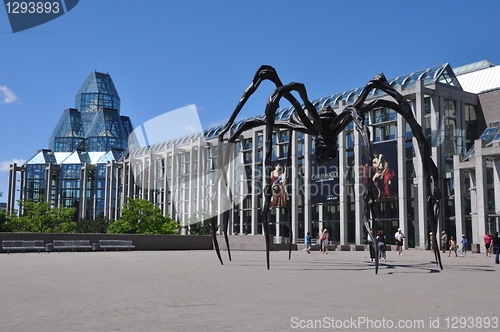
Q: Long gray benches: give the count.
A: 3